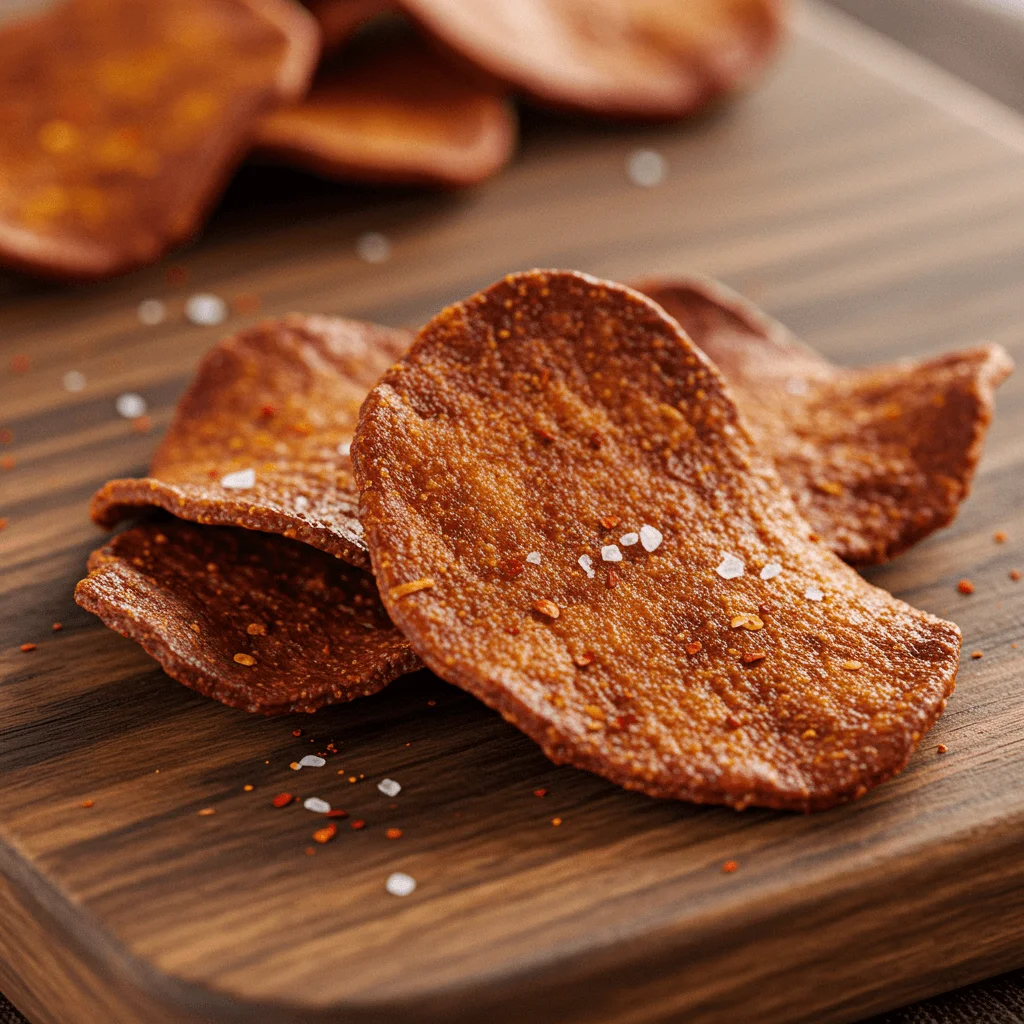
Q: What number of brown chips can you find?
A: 8